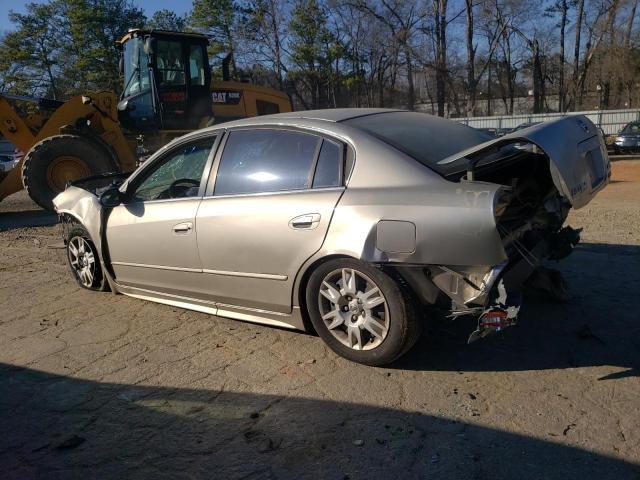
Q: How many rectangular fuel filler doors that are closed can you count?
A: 1